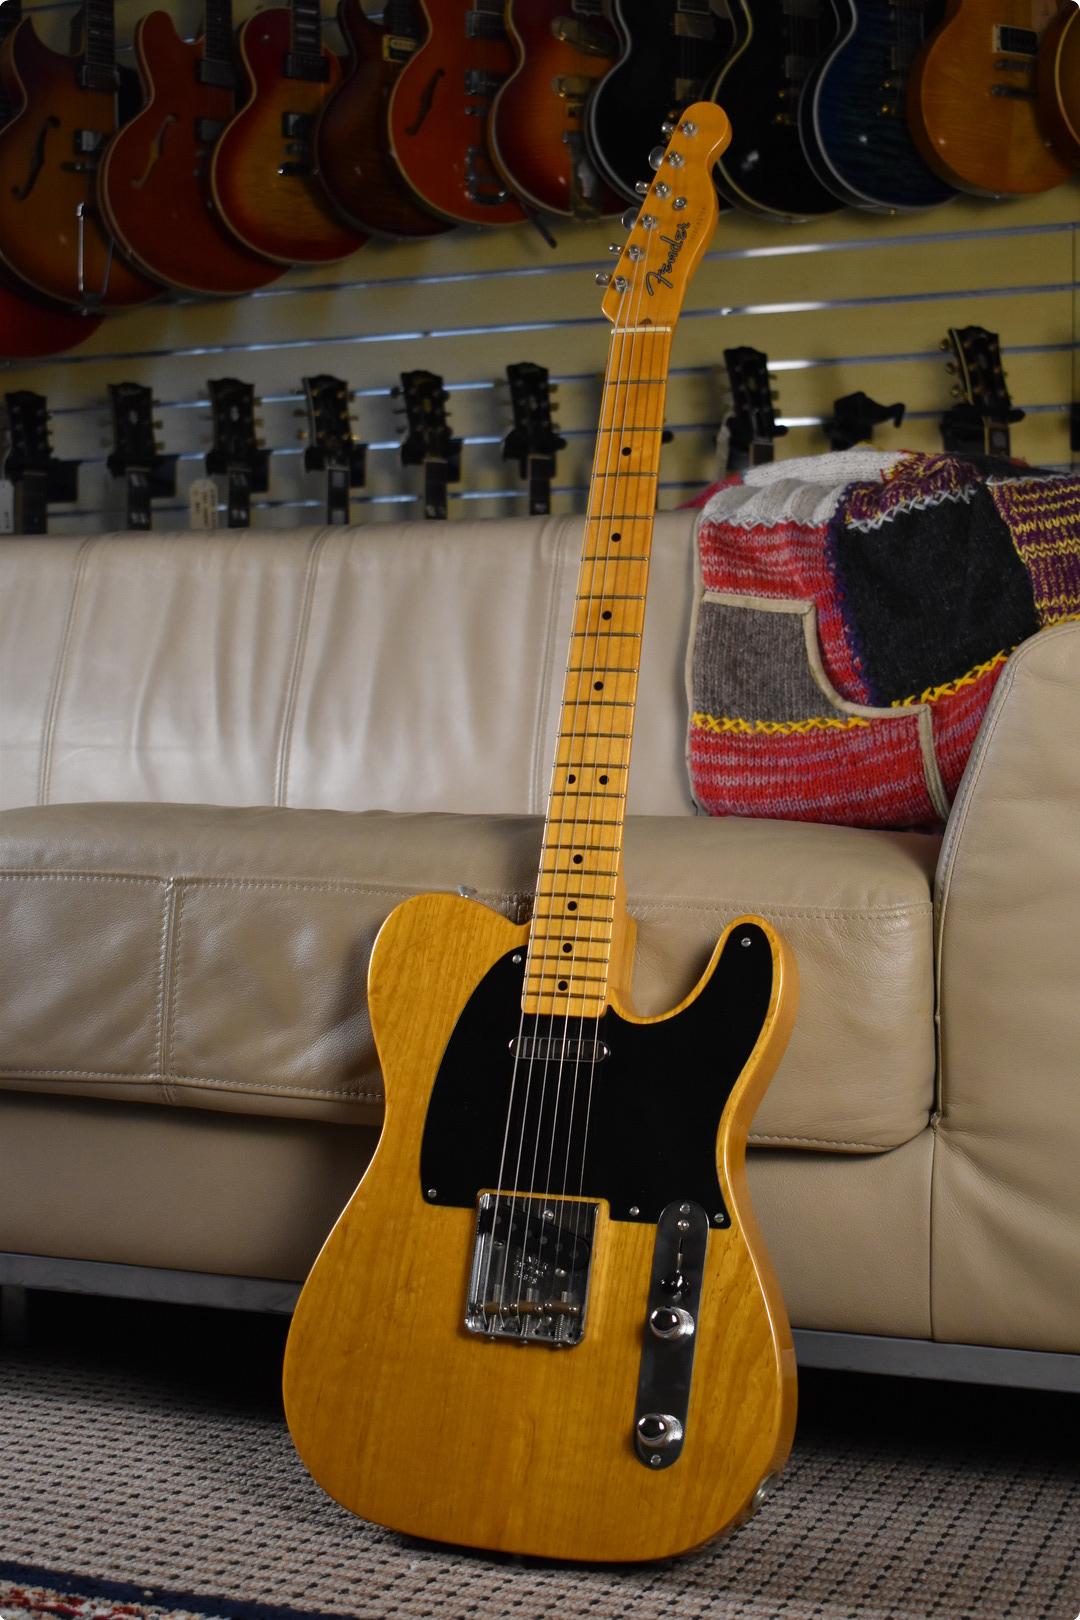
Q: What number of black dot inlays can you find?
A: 10